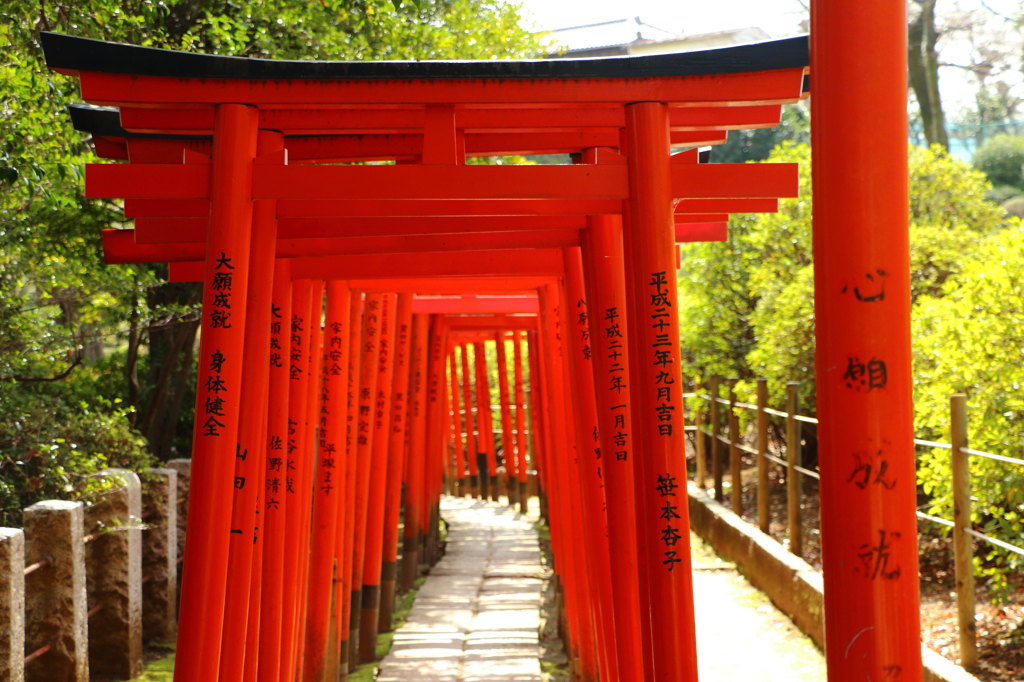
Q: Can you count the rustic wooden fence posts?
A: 6